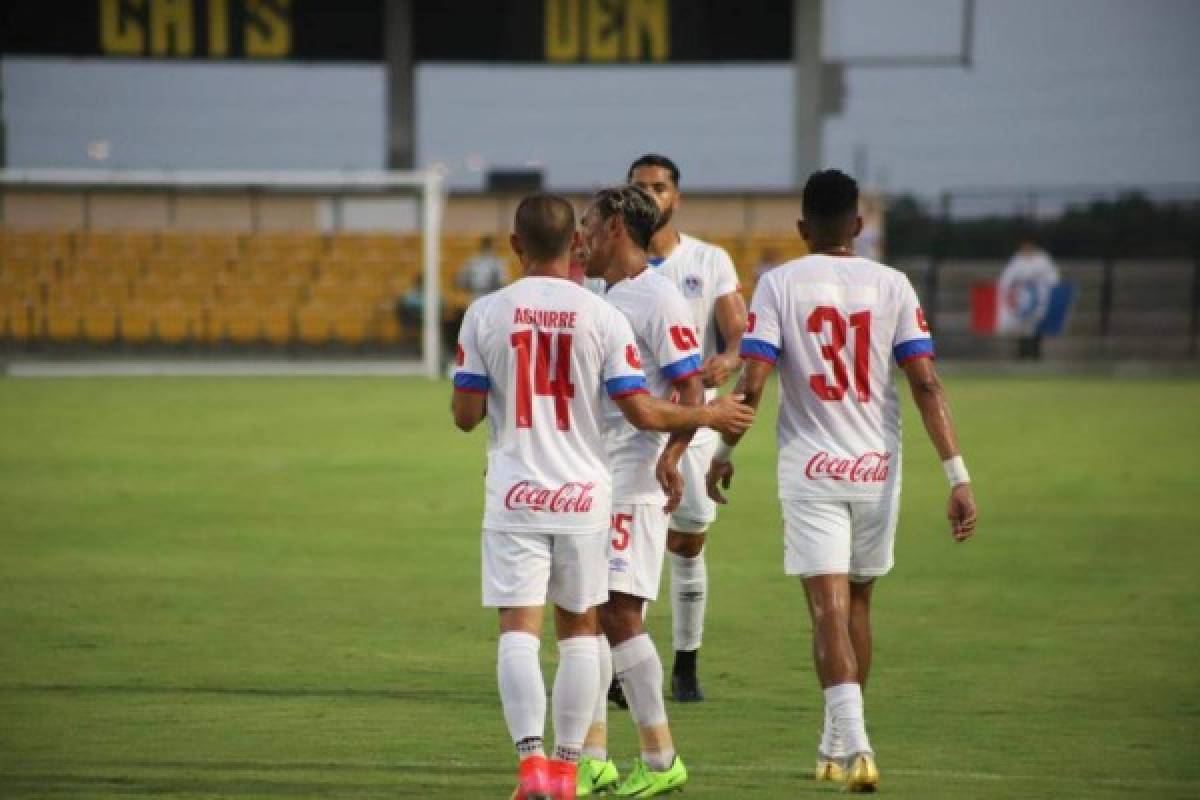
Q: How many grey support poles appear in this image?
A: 2